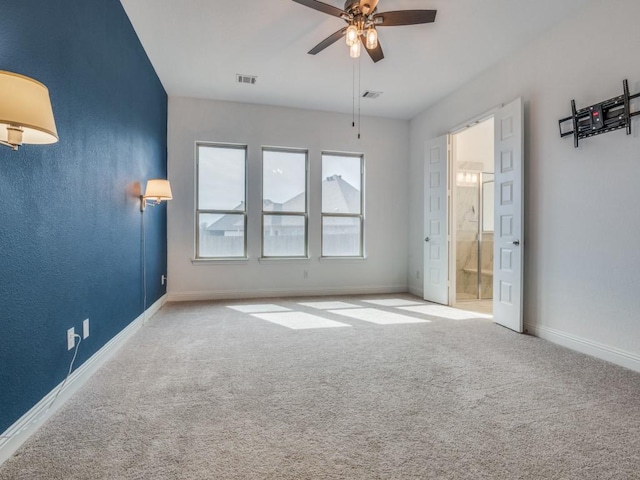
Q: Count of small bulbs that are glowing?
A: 3